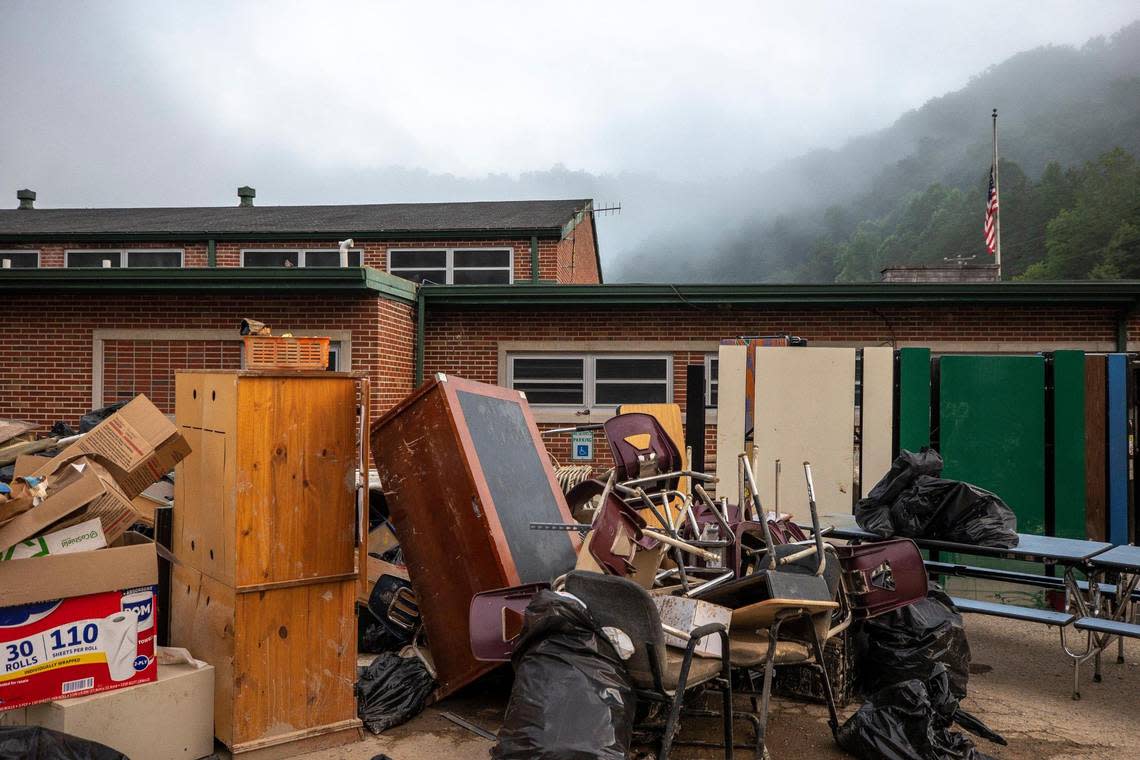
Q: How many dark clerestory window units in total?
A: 4